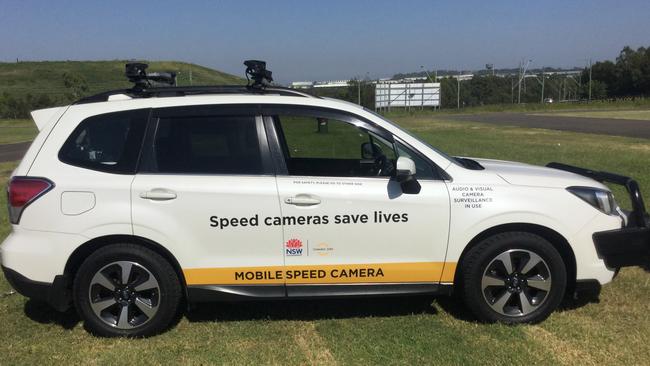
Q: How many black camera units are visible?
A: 2